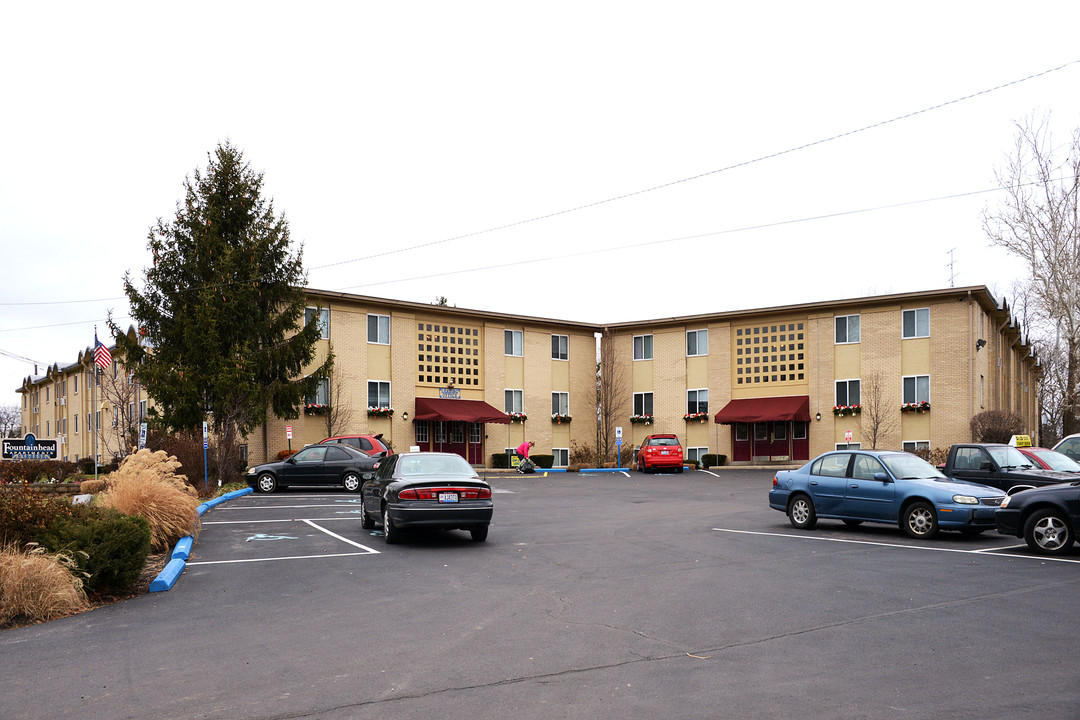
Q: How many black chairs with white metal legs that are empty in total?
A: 0